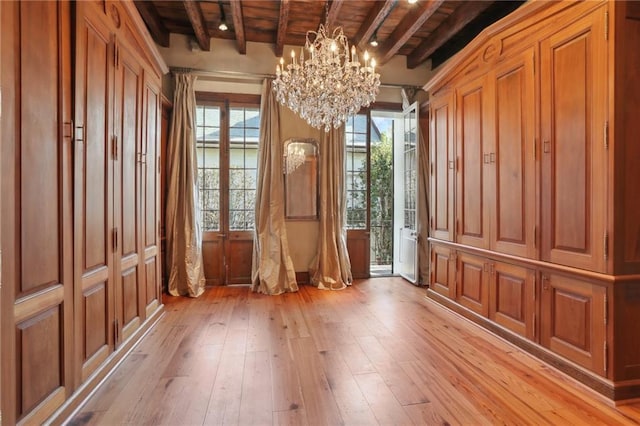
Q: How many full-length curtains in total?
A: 4